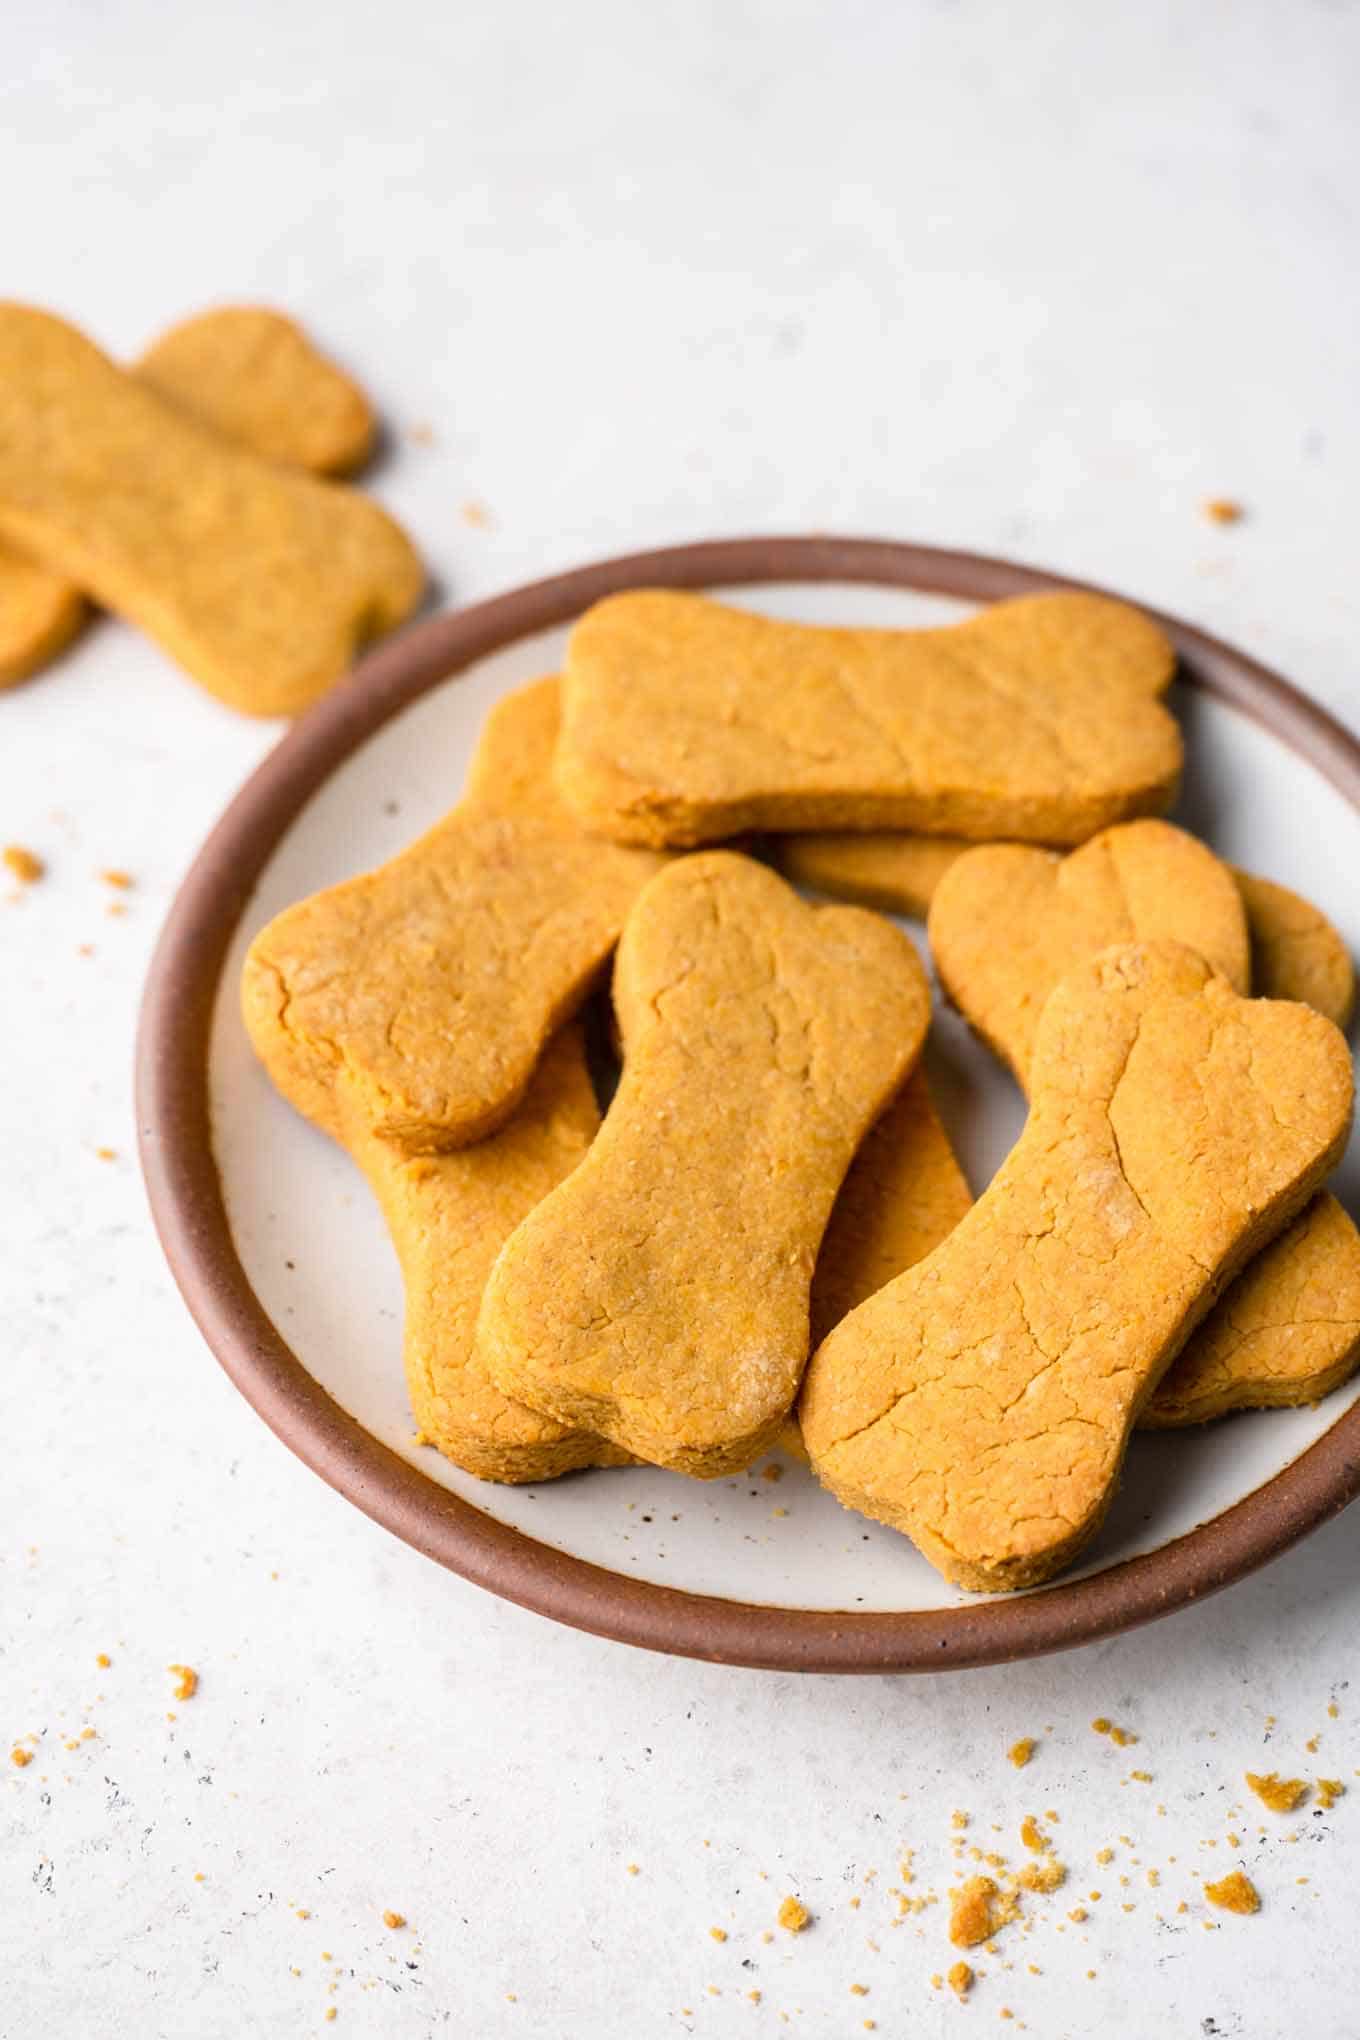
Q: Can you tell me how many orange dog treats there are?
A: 10